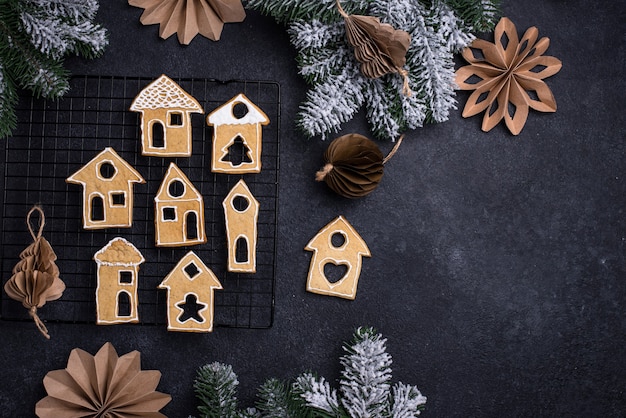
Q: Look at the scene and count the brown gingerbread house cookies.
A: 8